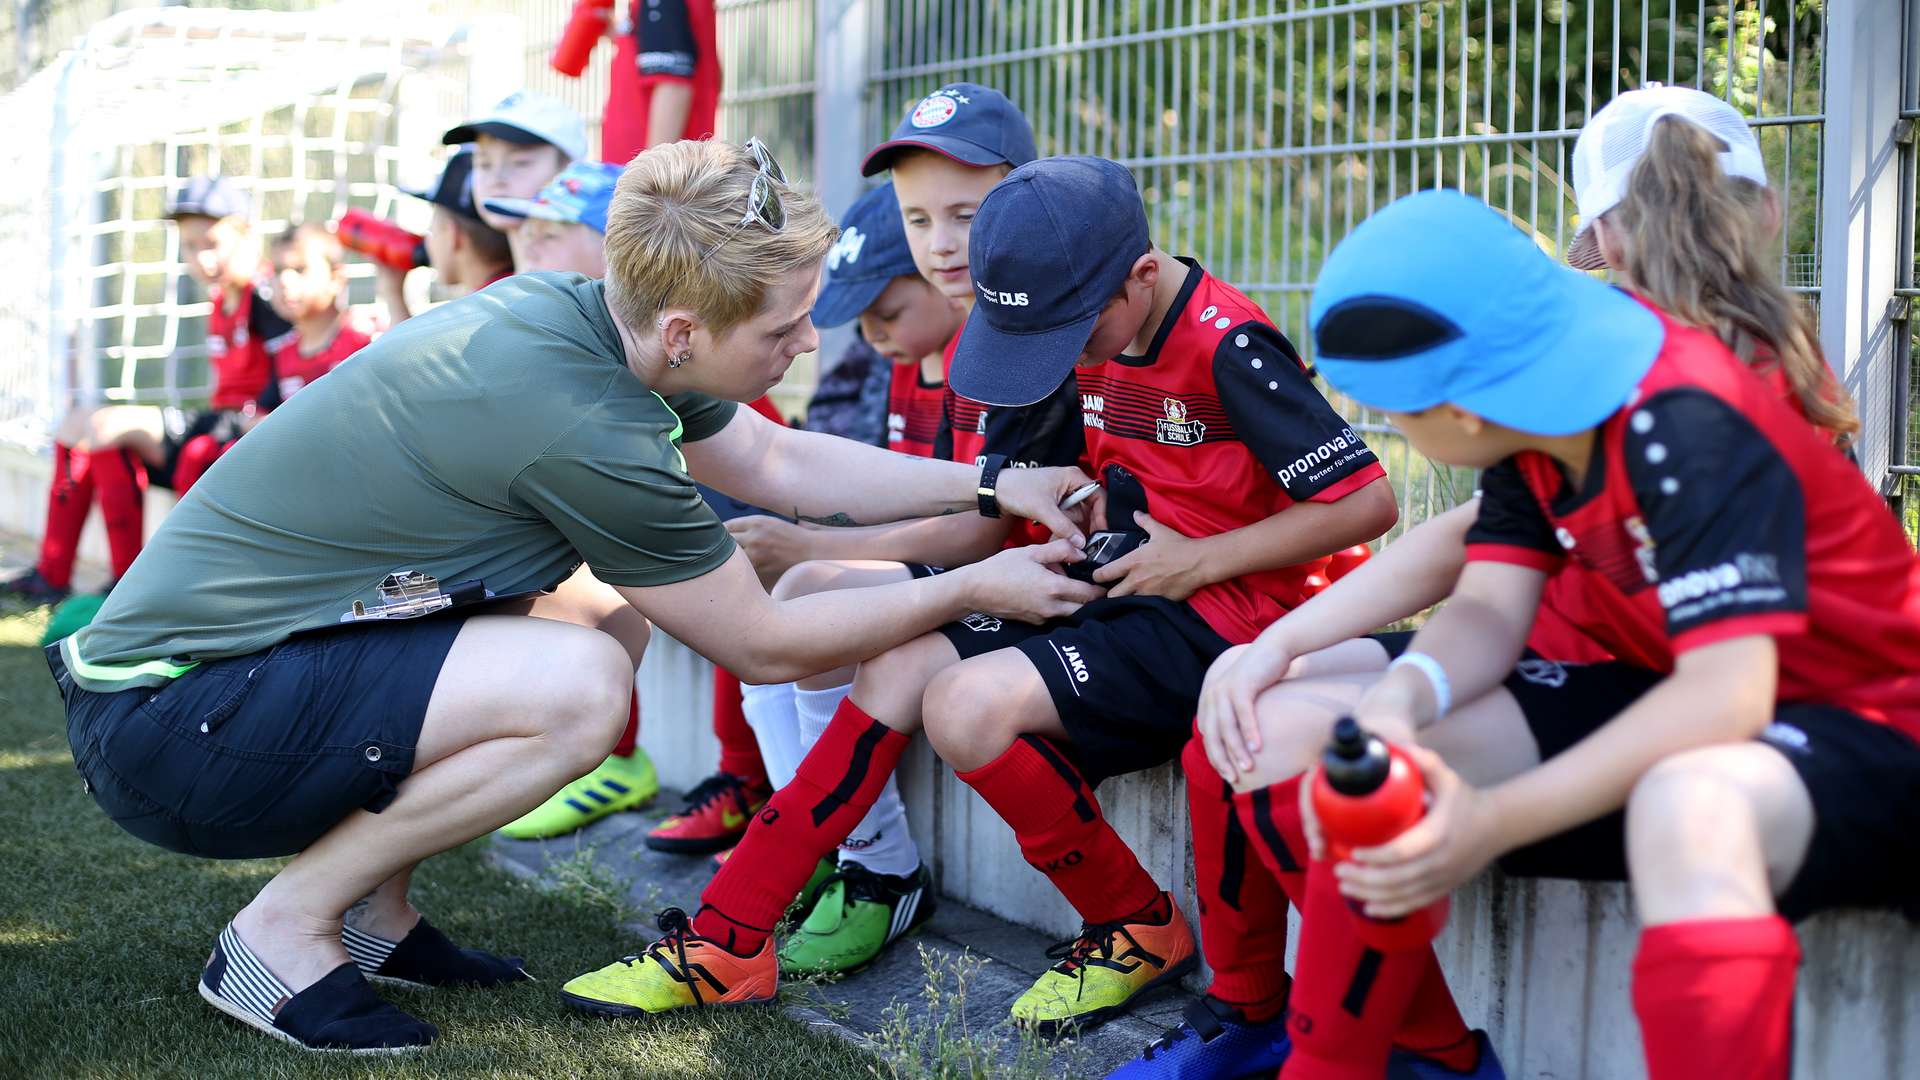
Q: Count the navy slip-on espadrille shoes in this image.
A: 2